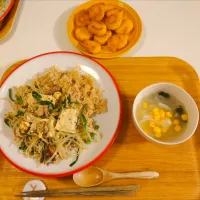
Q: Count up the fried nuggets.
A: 9